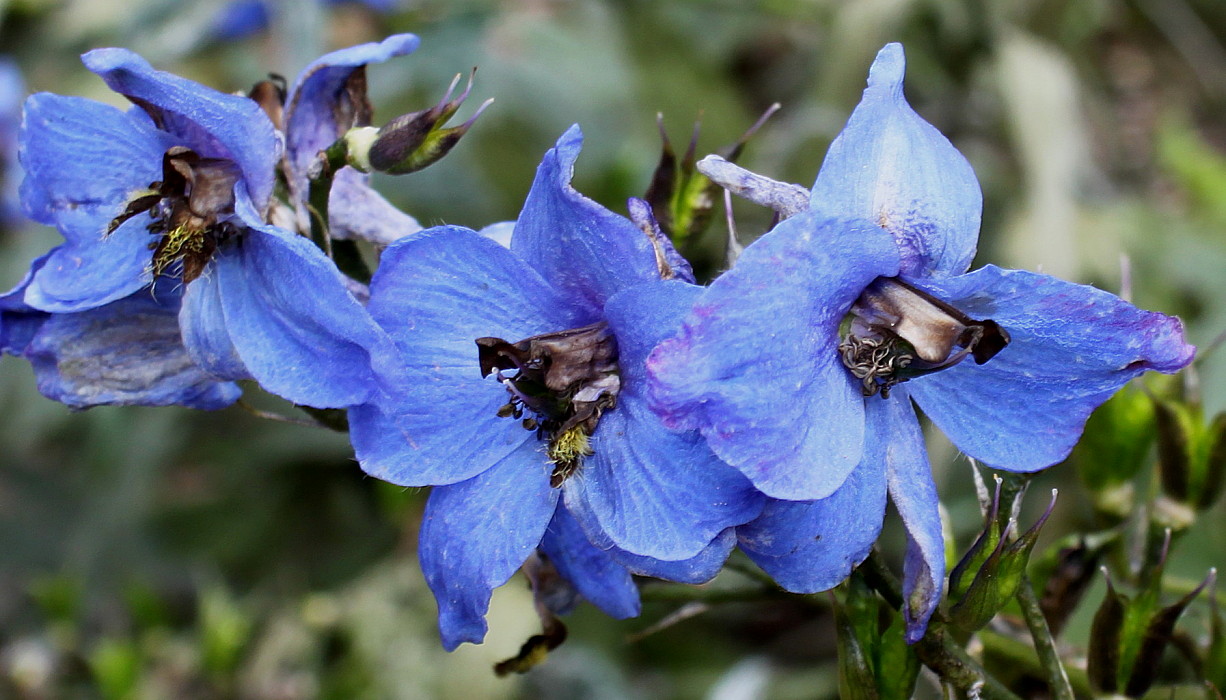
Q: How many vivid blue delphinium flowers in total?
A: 3